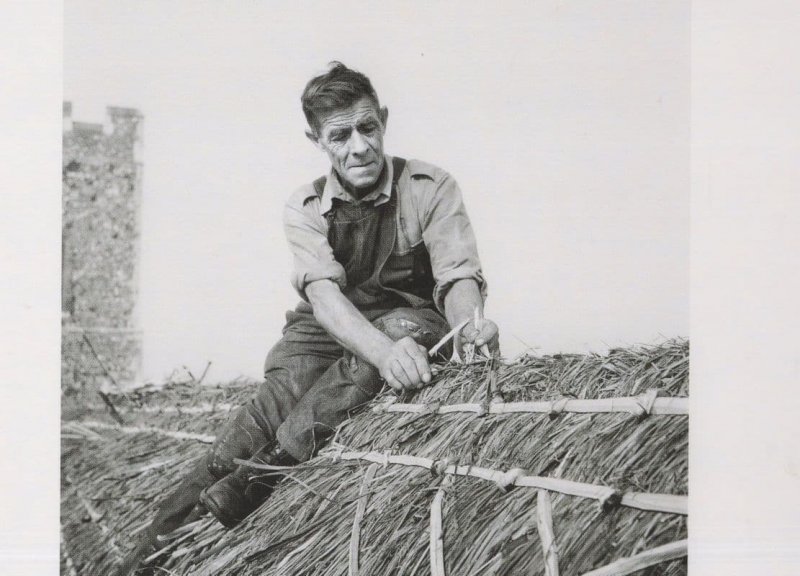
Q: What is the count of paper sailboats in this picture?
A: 0